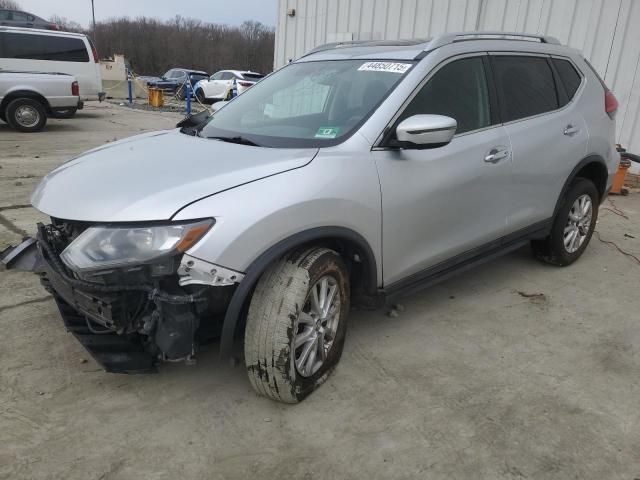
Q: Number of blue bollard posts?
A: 3